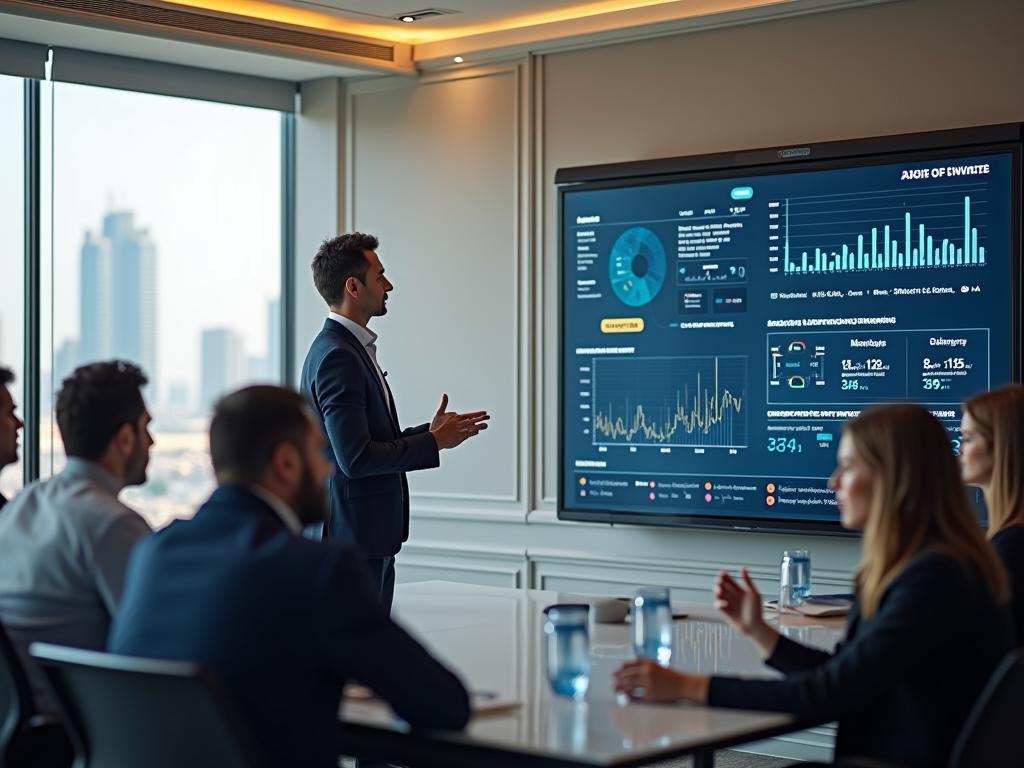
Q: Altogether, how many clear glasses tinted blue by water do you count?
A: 3